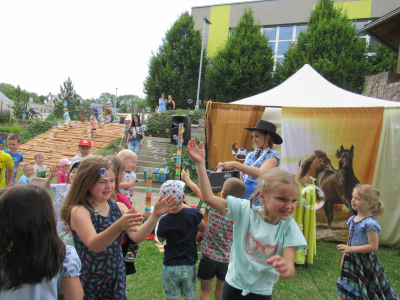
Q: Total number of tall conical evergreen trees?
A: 3